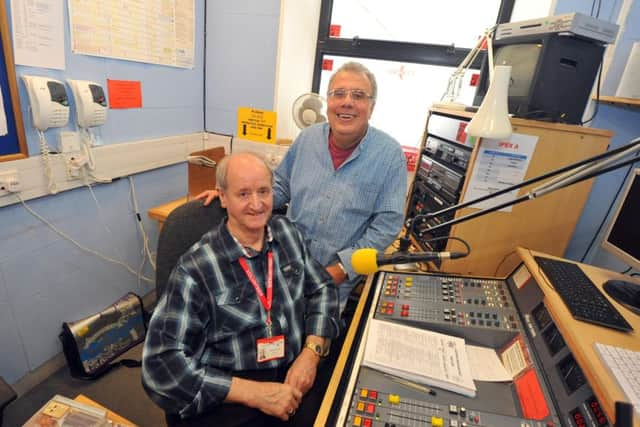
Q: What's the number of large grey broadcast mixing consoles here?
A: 1